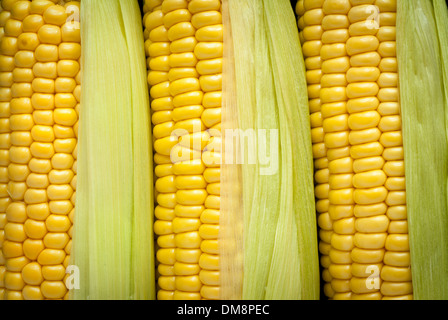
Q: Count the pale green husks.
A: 3